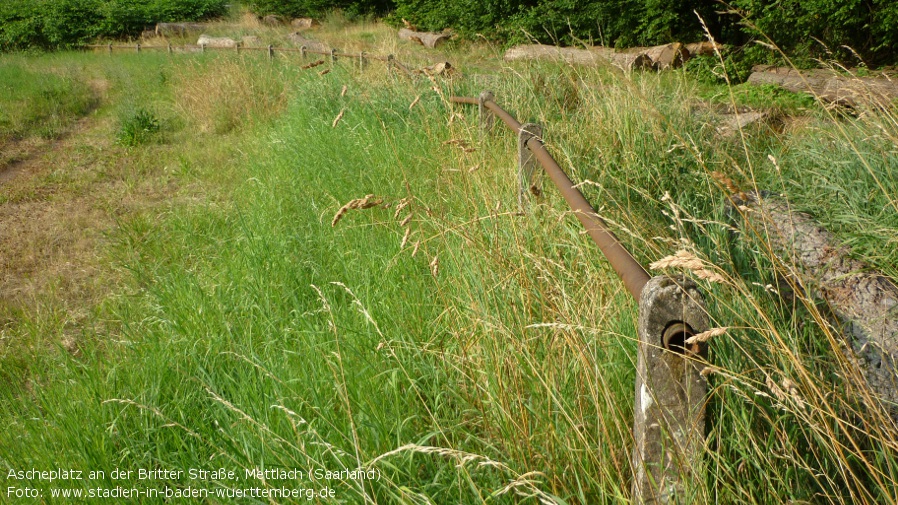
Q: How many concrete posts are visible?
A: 13